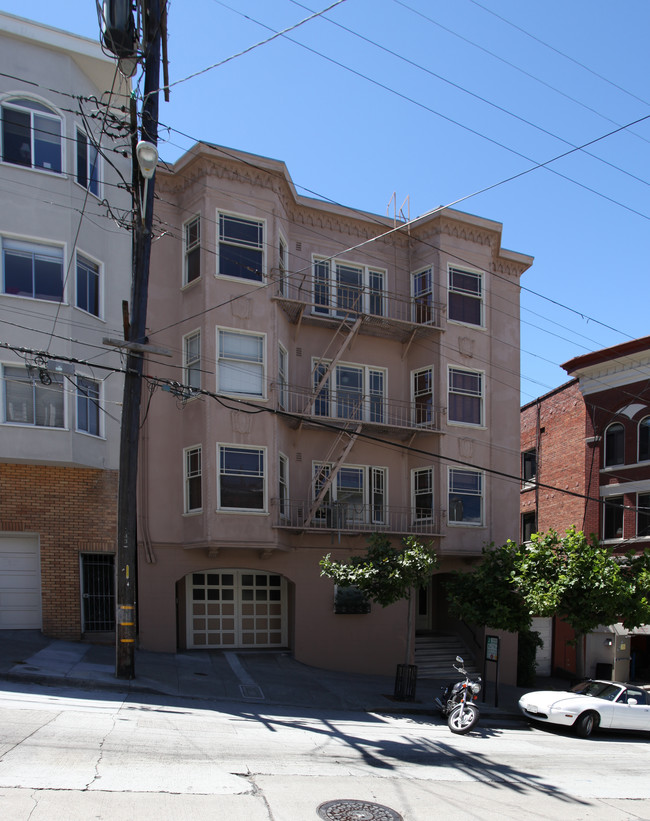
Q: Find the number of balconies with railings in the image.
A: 3